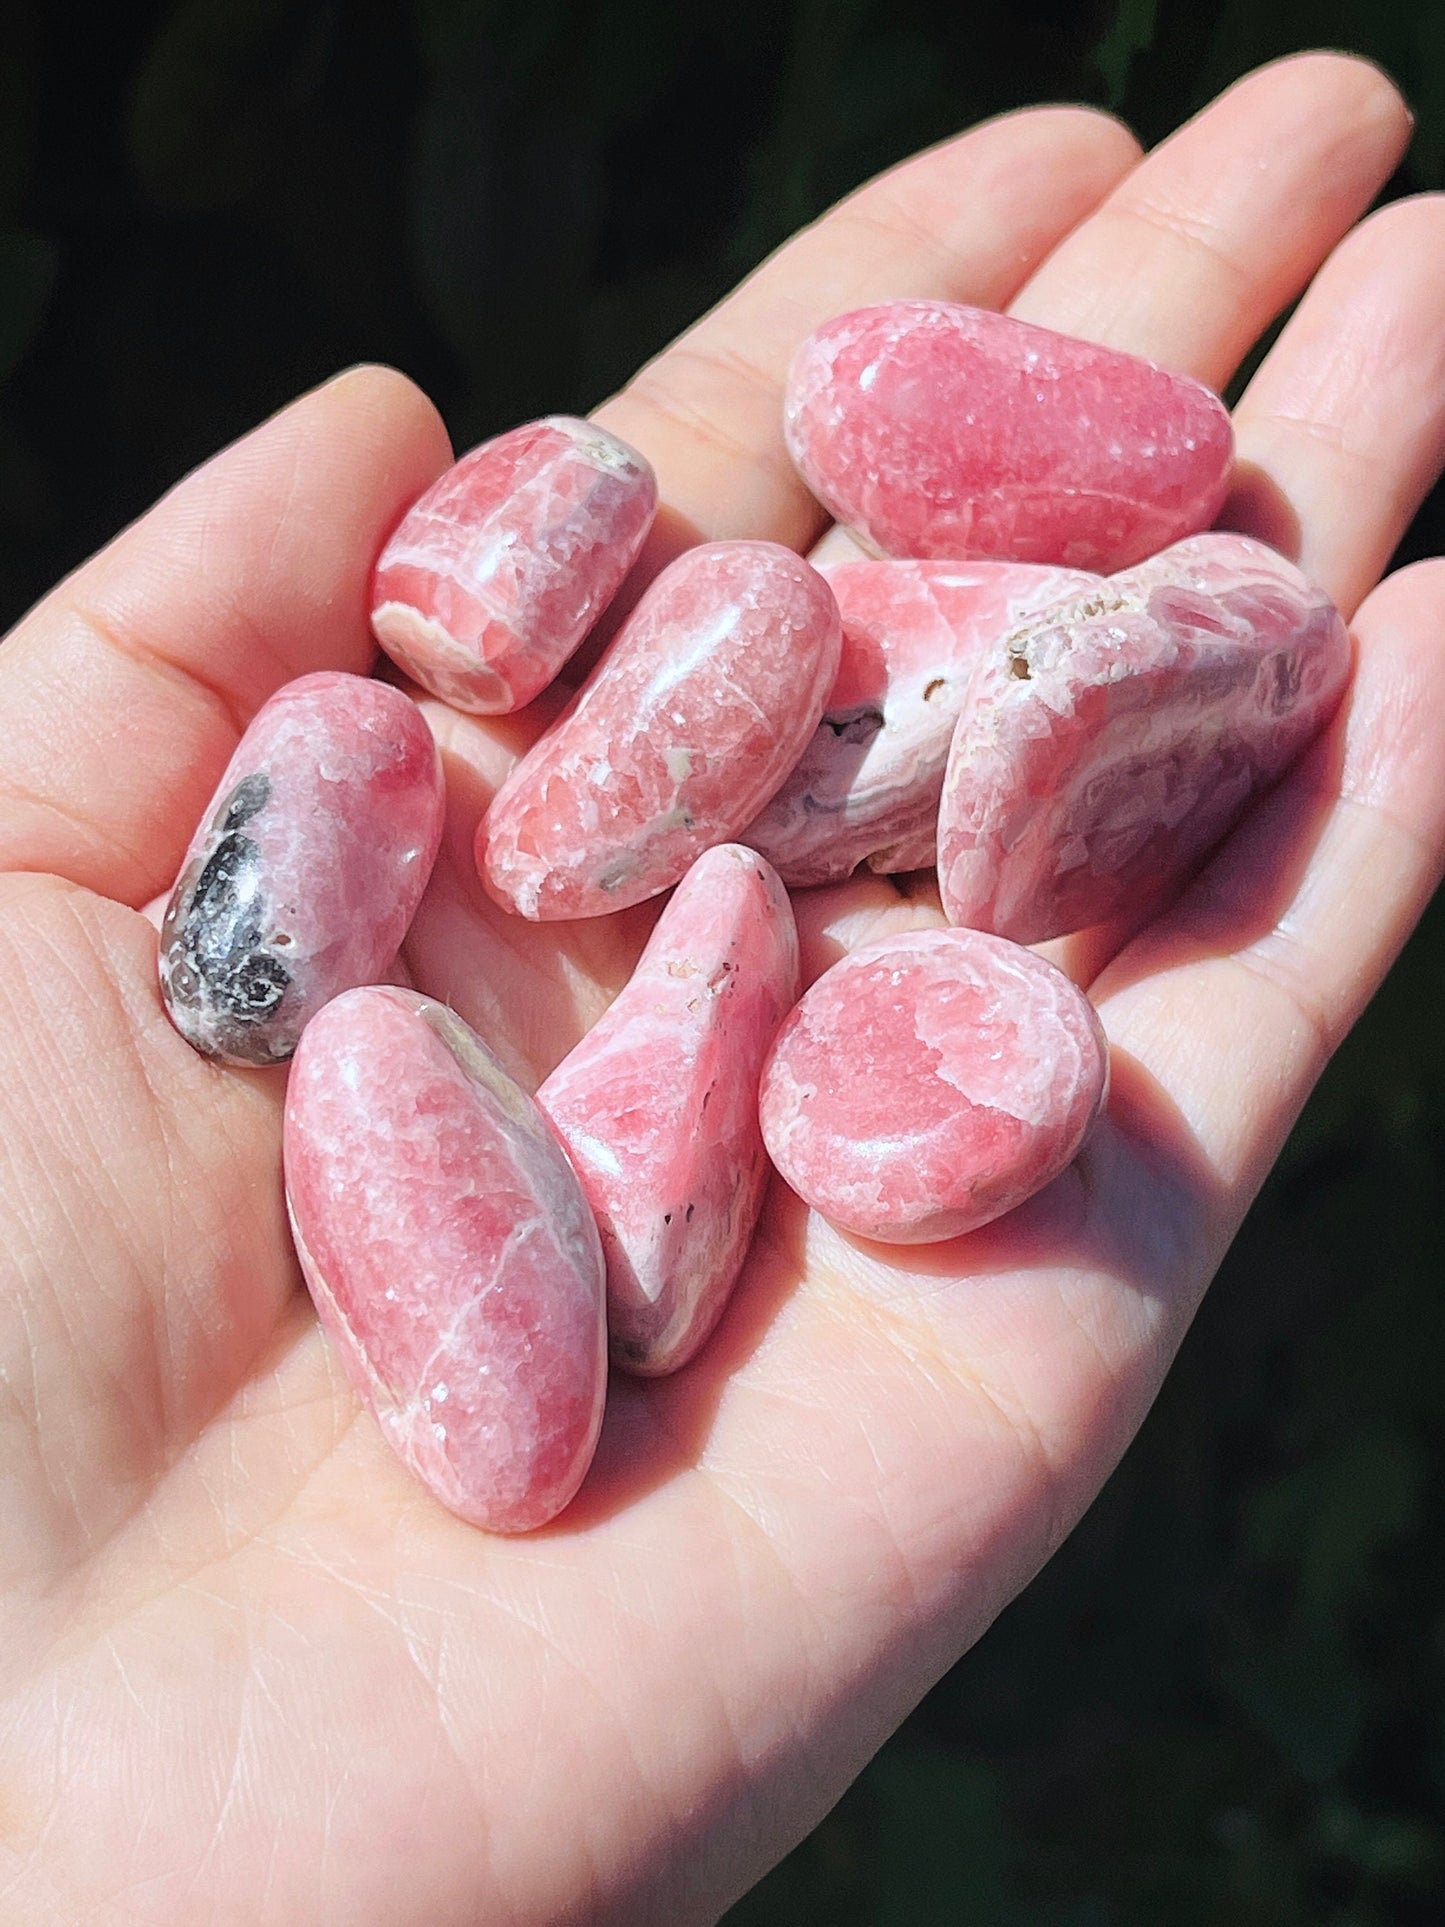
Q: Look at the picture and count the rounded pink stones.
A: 9